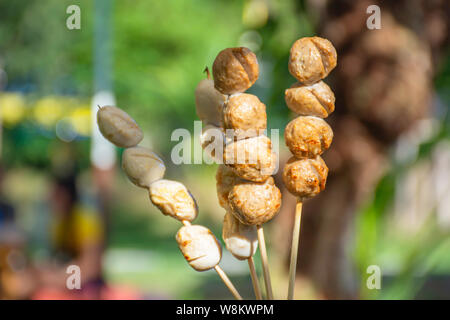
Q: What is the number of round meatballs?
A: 8